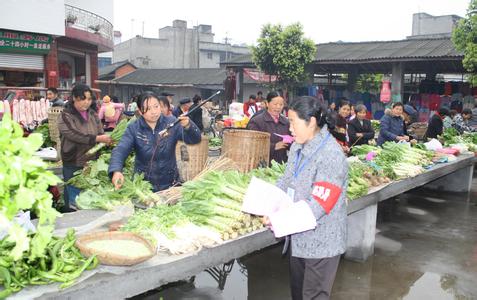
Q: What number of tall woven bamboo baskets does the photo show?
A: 3